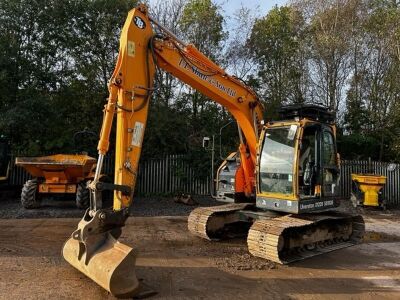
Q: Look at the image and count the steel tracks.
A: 2